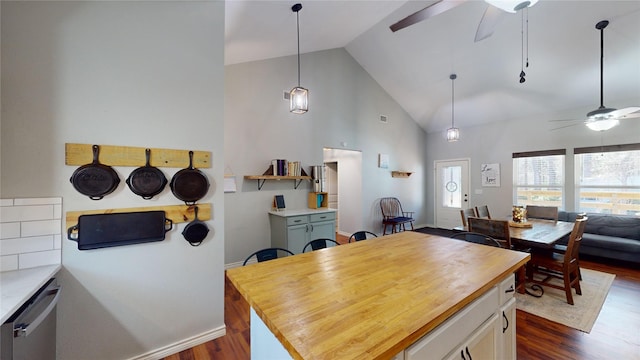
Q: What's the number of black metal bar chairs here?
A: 4